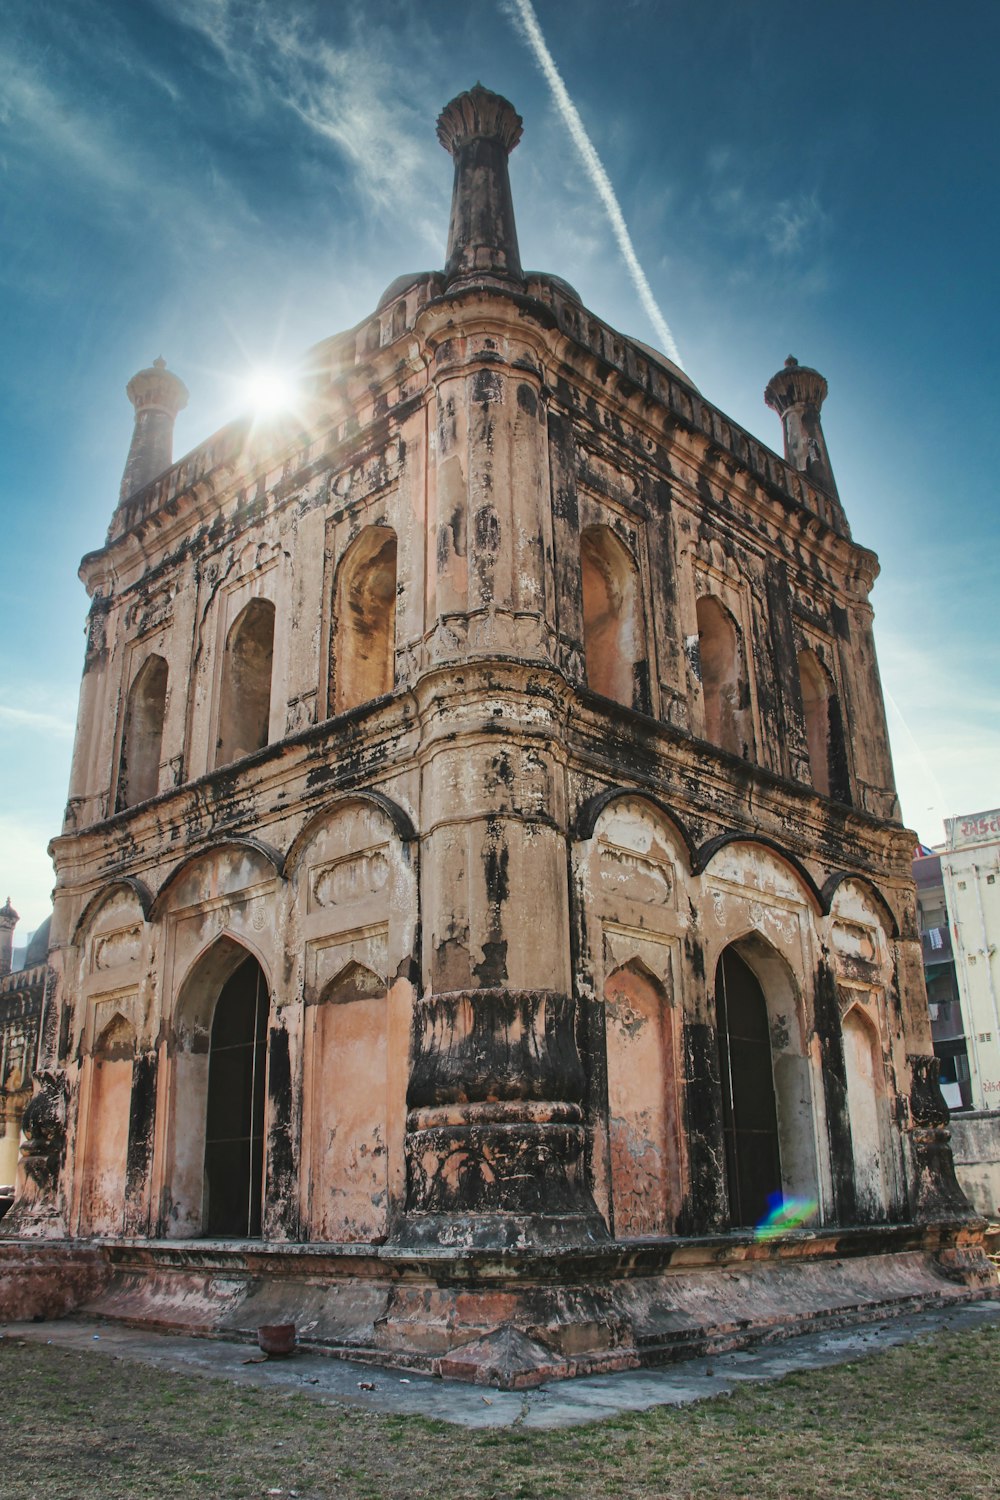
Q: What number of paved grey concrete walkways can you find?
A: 1